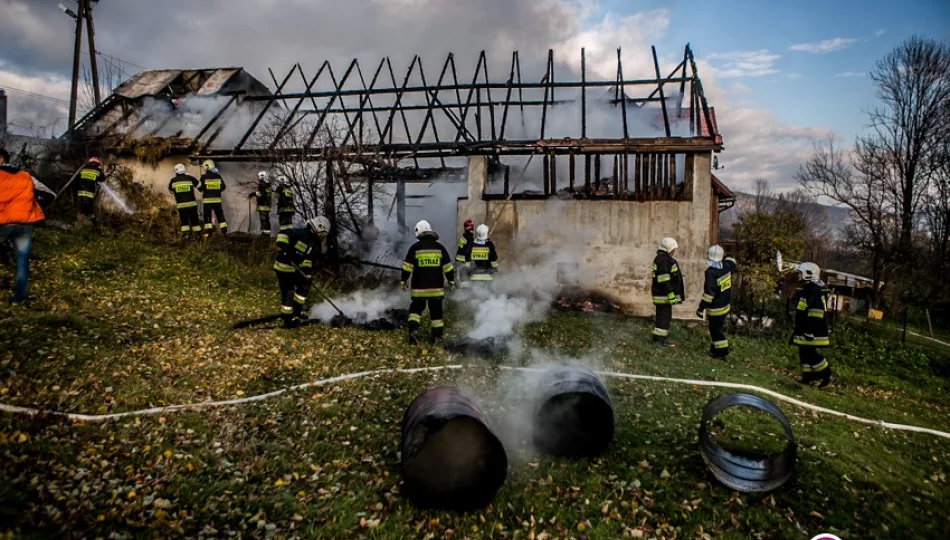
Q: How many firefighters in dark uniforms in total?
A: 12